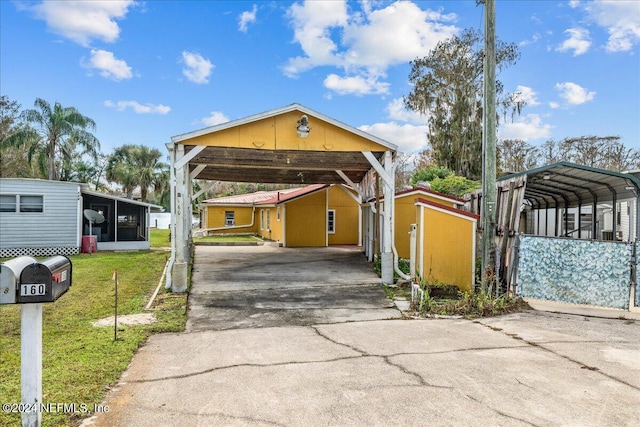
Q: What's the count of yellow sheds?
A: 2